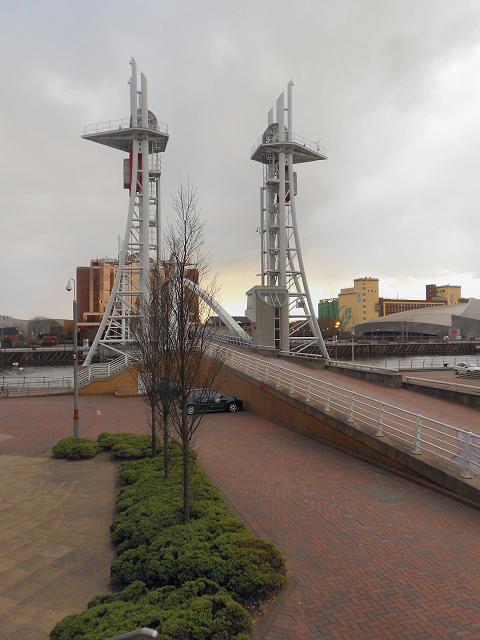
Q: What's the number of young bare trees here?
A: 3